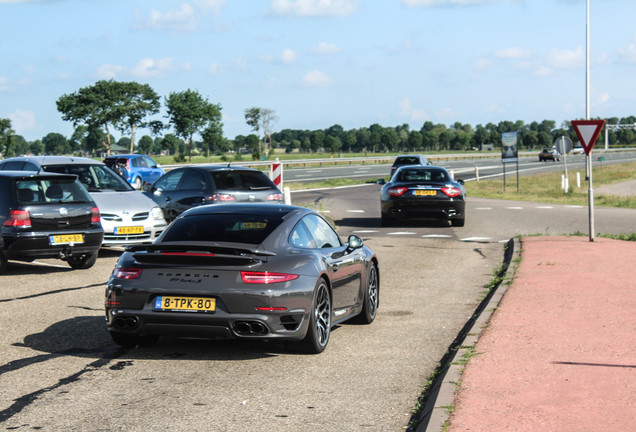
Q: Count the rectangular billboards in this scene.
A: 1